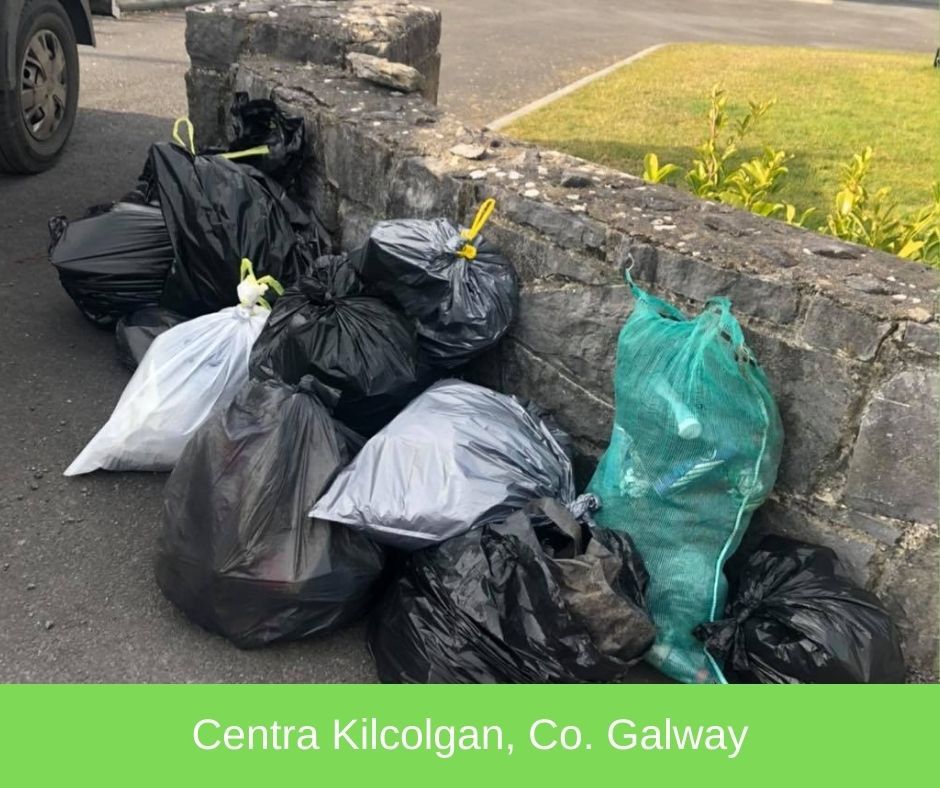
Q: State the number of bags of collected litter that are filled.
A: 12